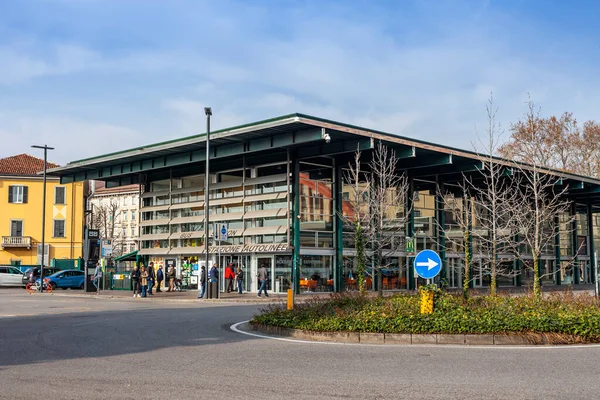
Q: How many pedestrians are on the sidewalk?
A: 11